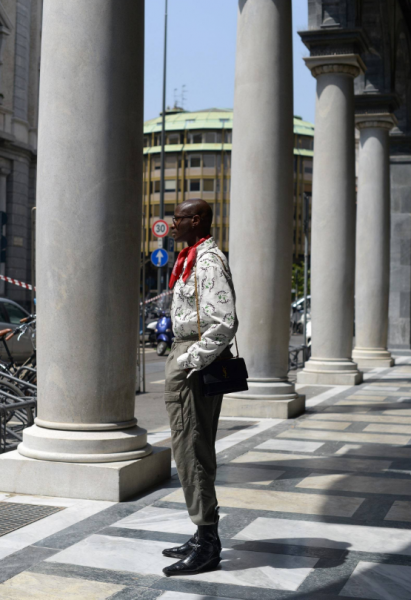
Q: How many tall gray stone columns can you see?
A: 4